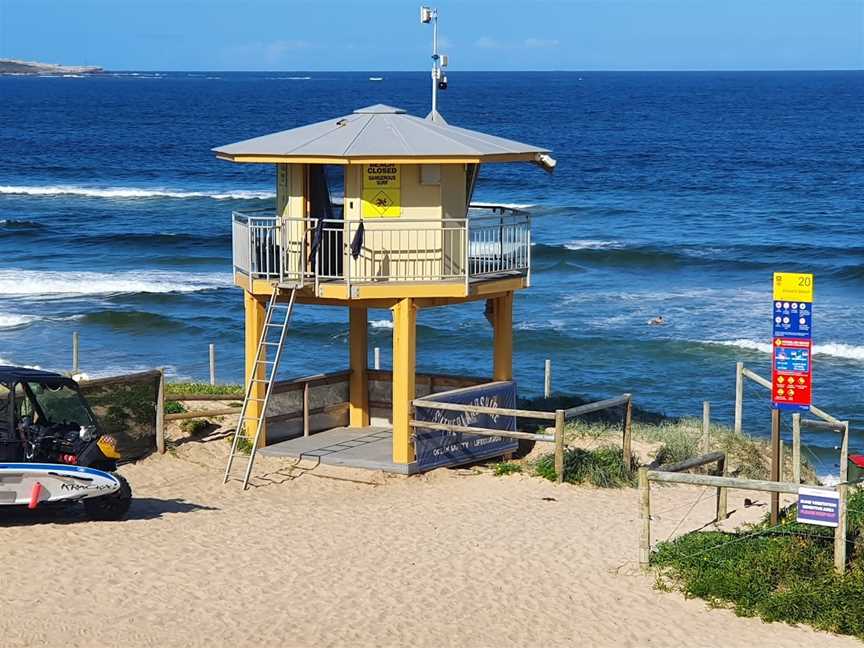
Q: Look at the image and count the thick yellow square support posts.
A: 4